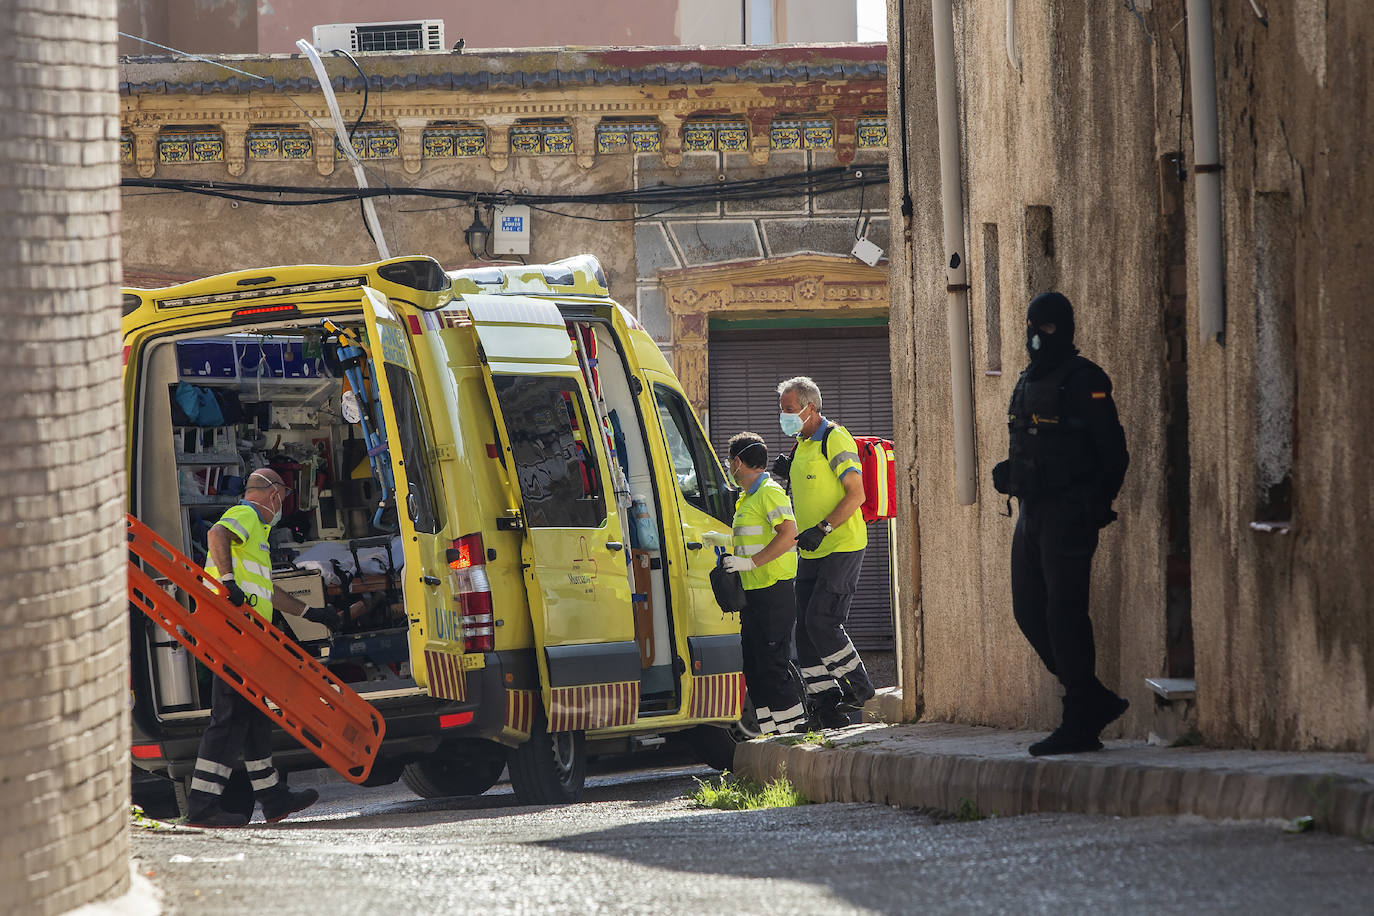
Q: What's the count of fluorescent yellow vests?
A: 3